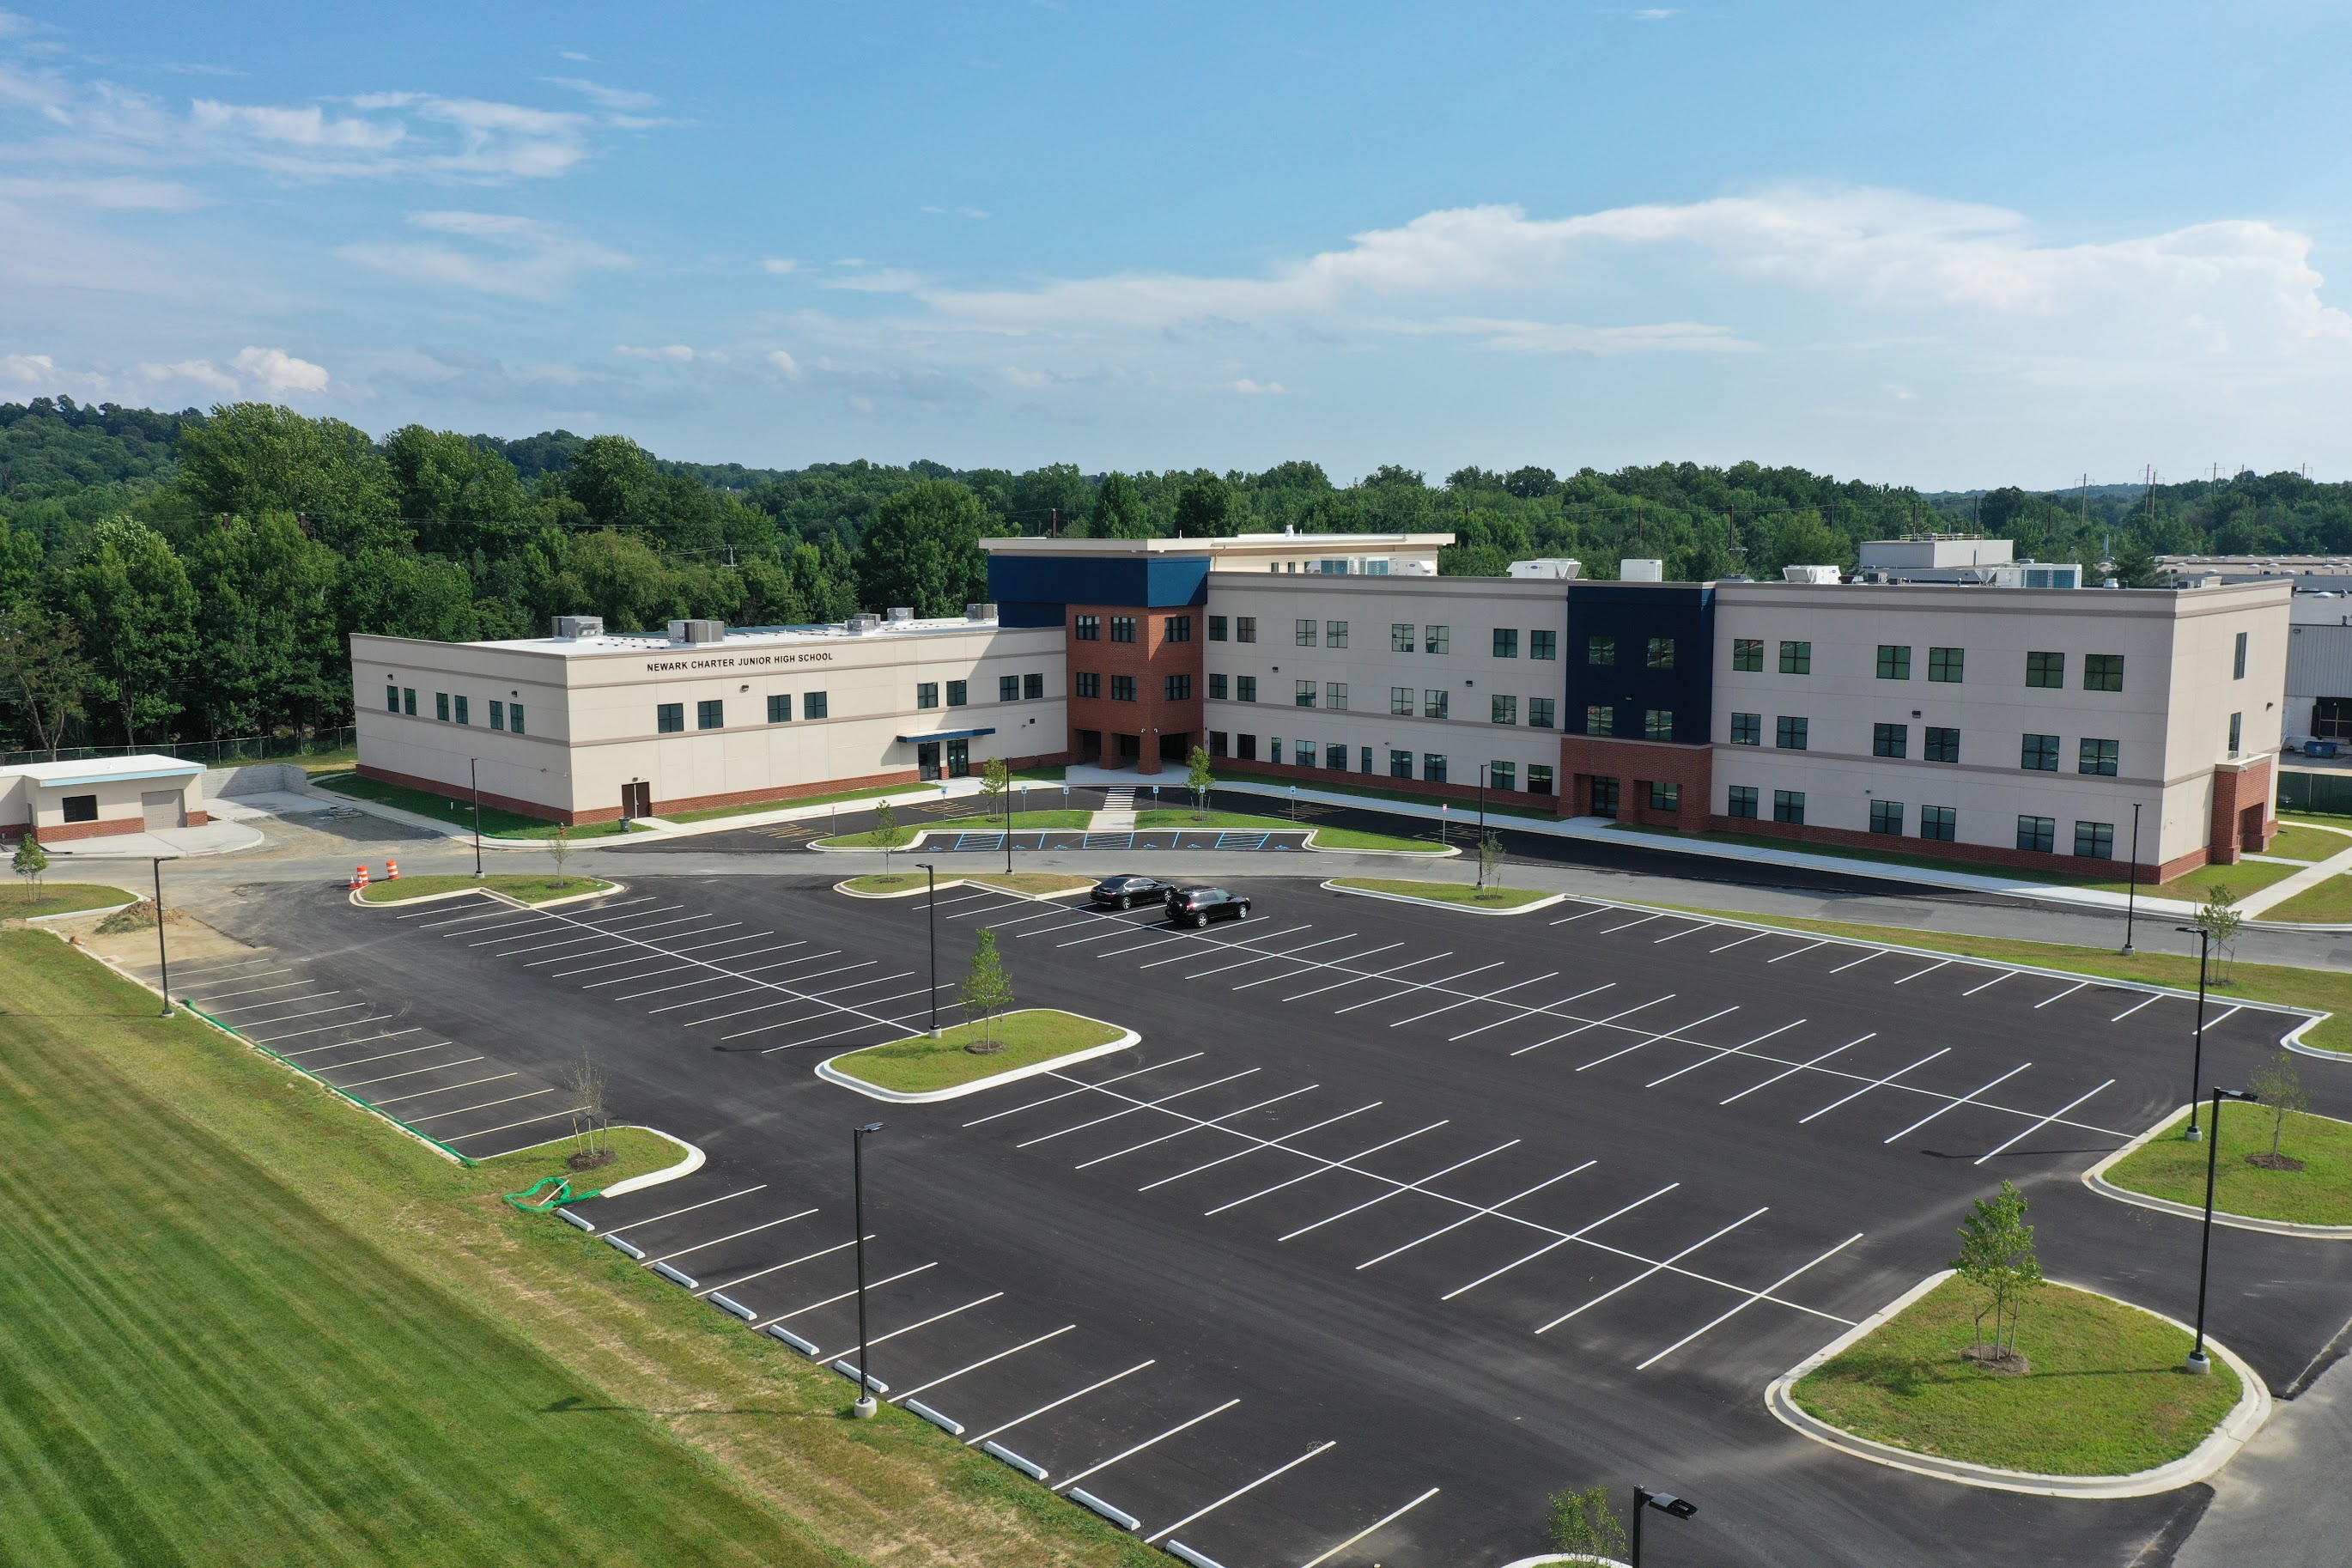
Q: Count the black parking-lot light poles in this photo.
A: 10